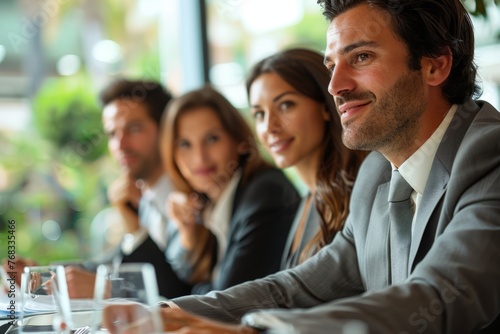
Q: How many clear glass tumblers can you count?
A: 2